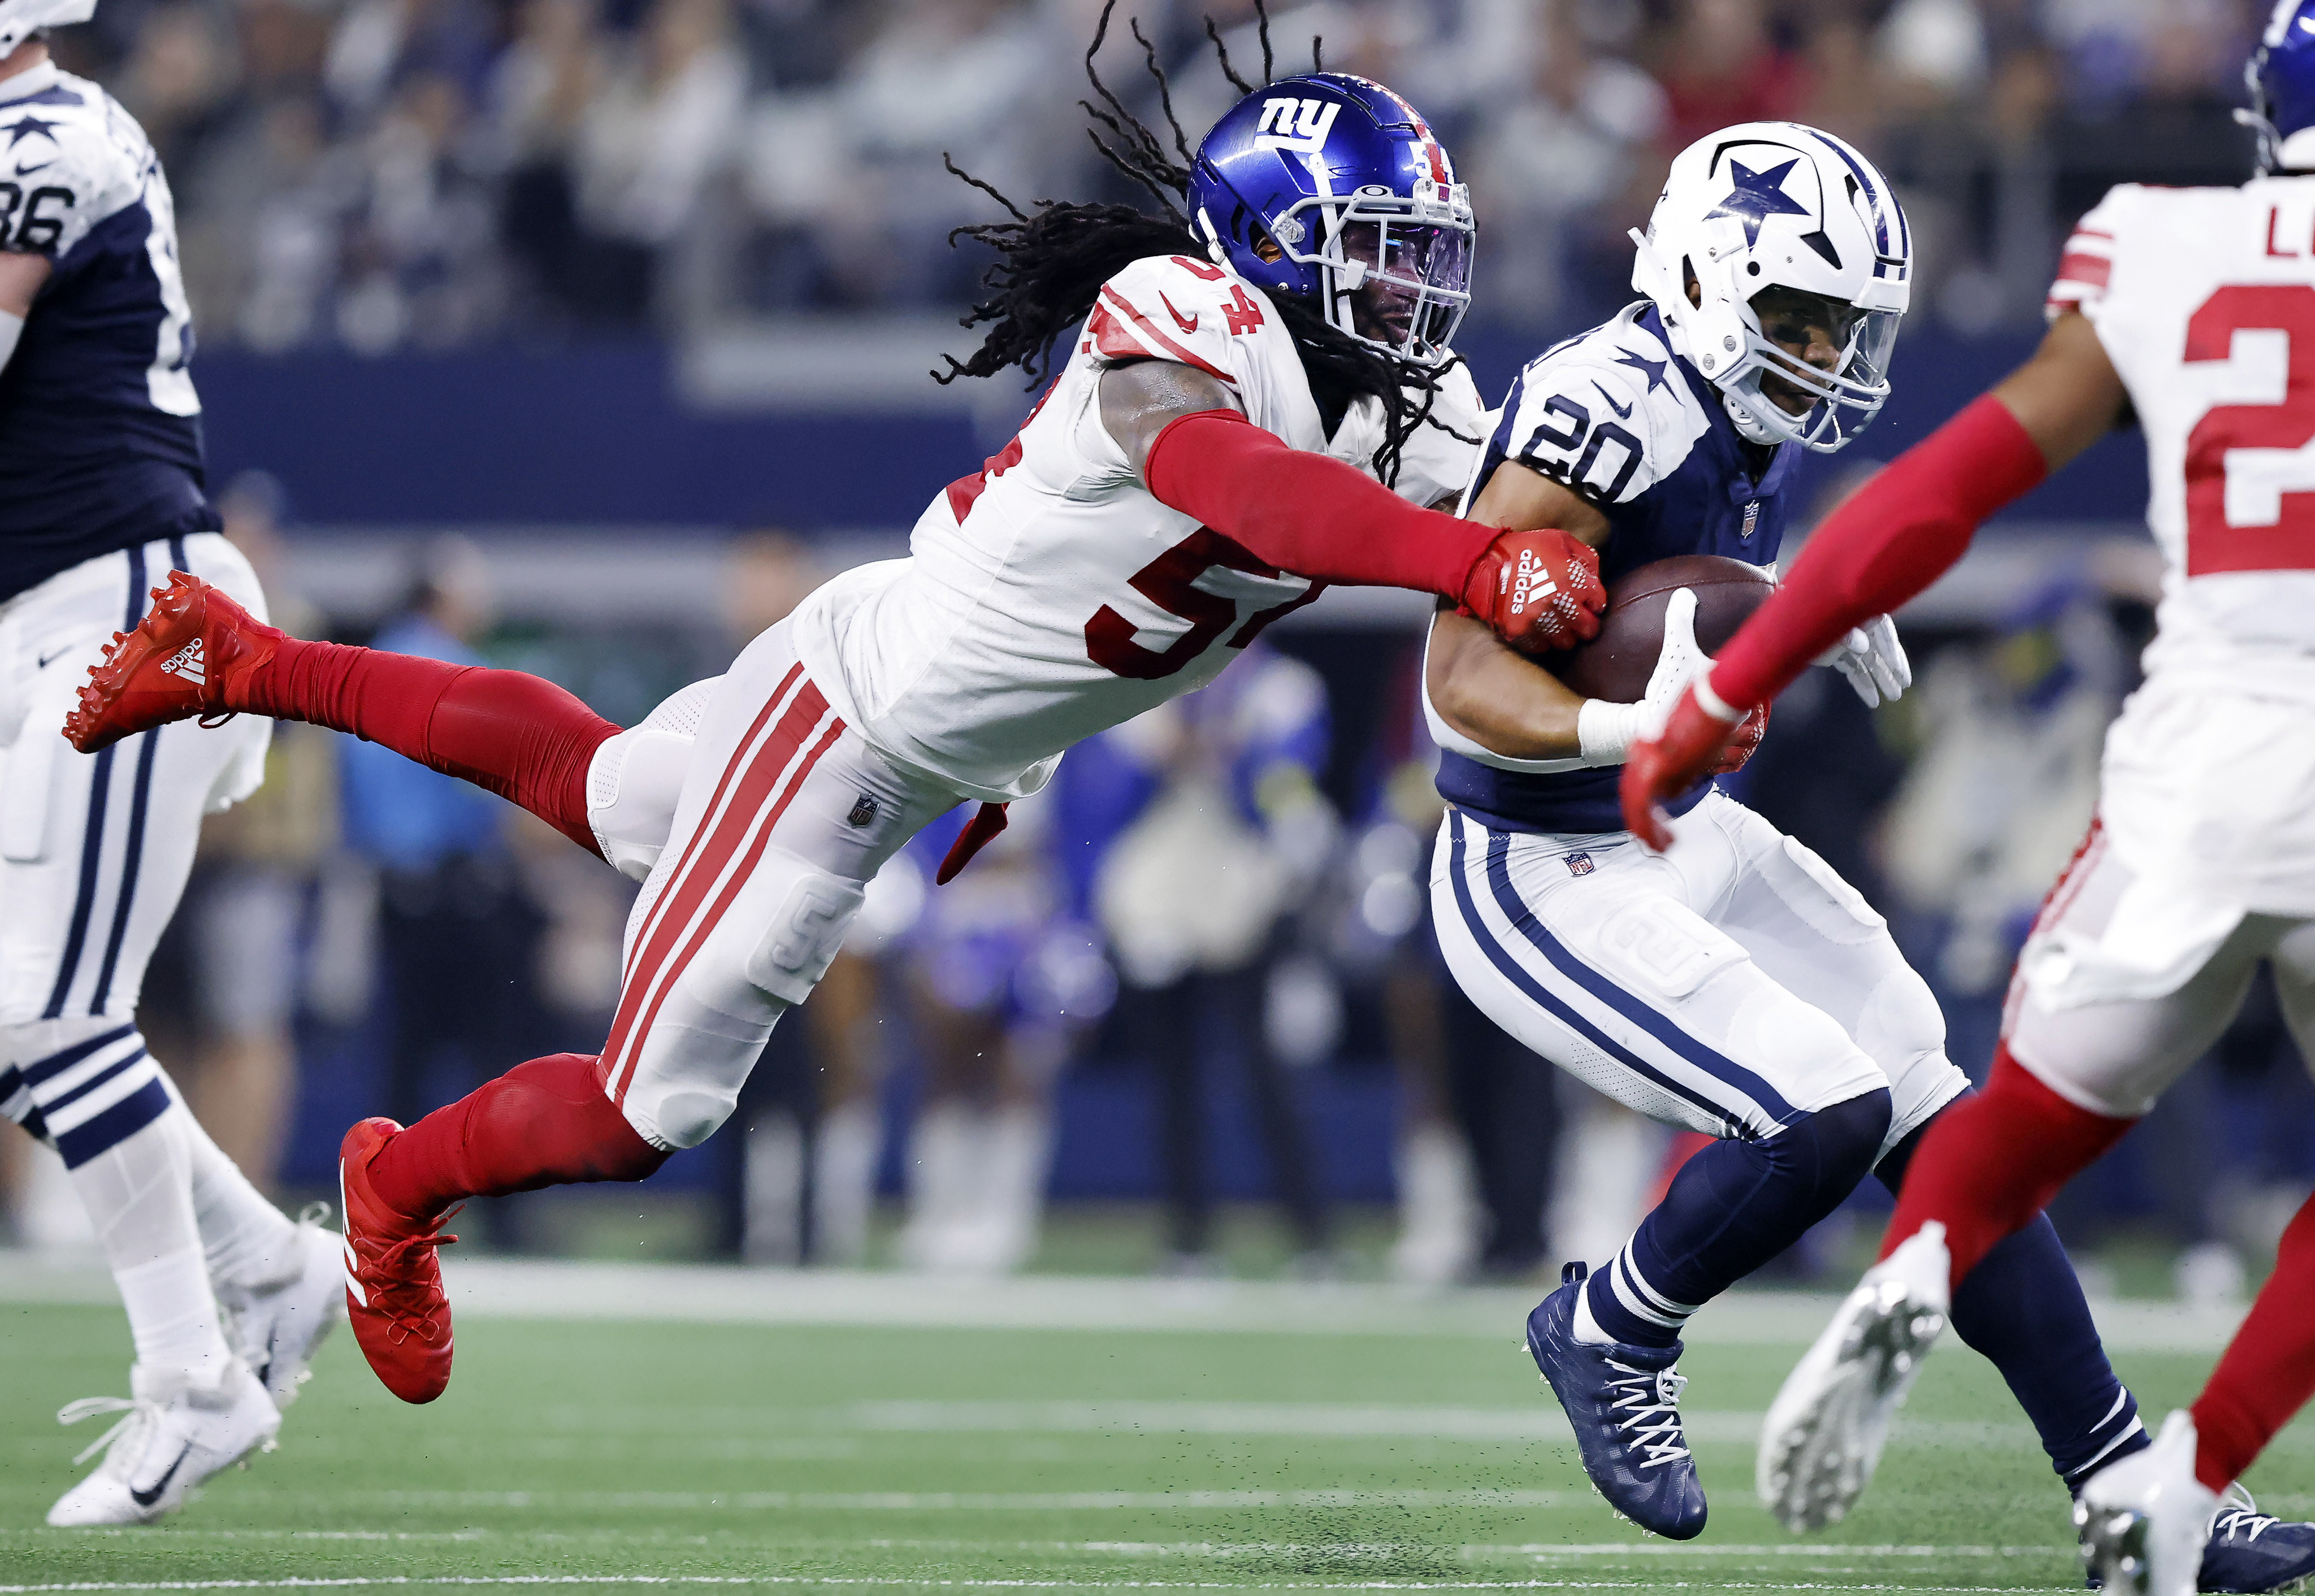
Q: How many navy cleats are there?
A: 2